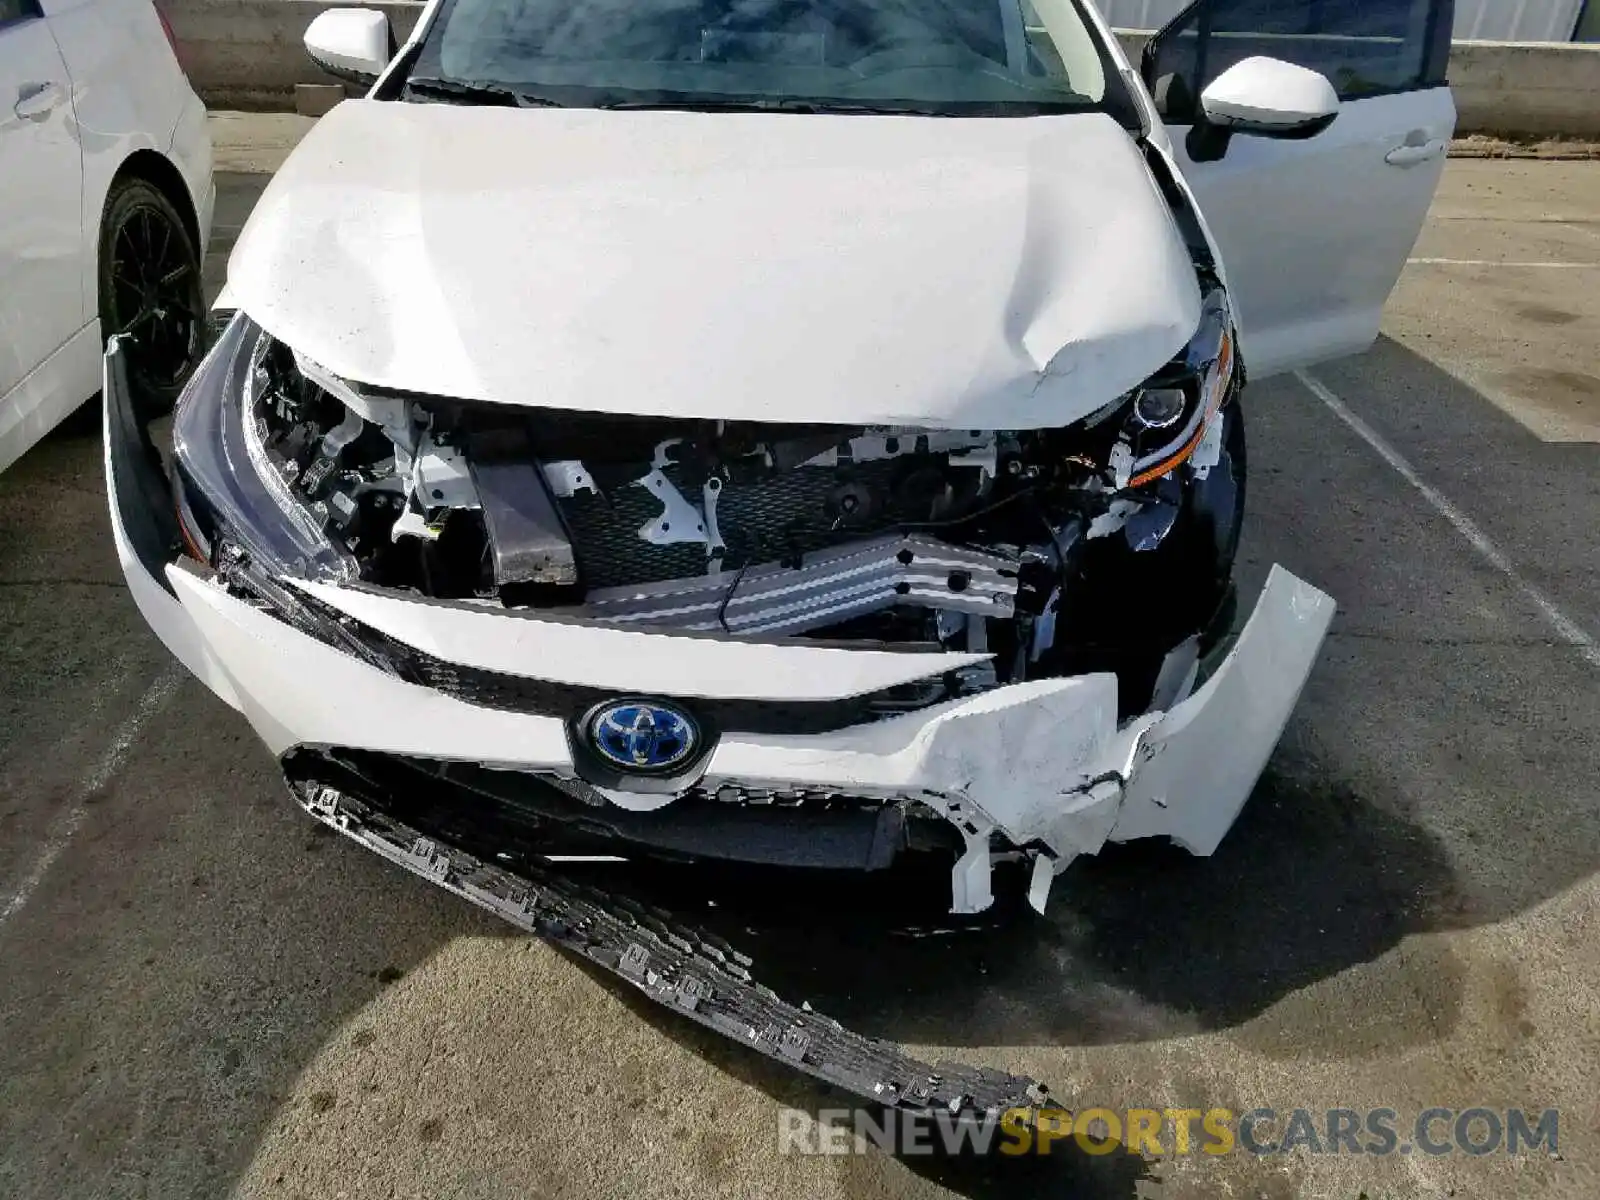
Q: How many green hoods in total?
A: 0